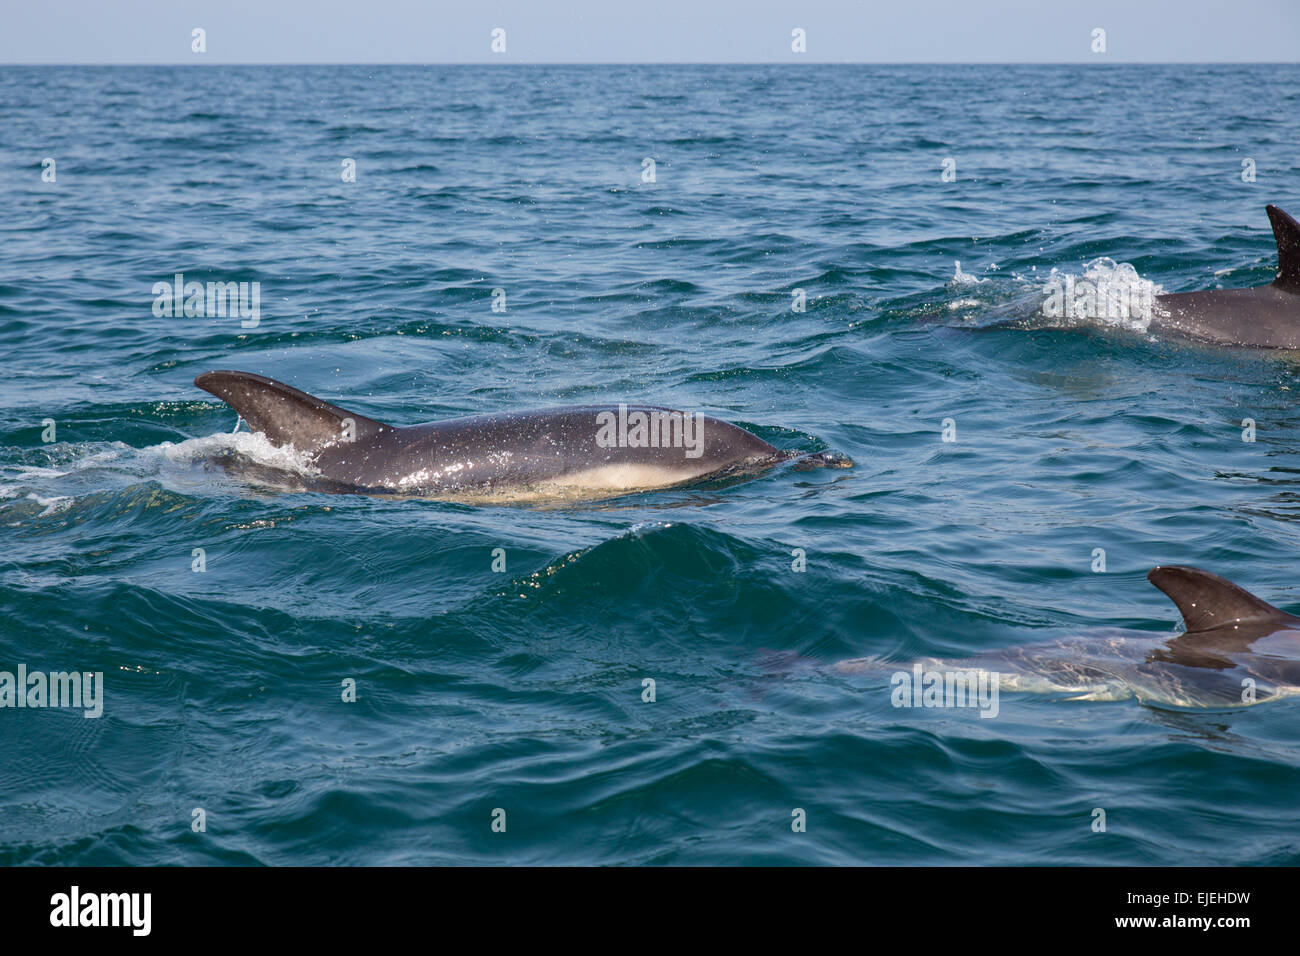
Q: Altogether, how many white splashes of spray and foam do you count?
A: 2